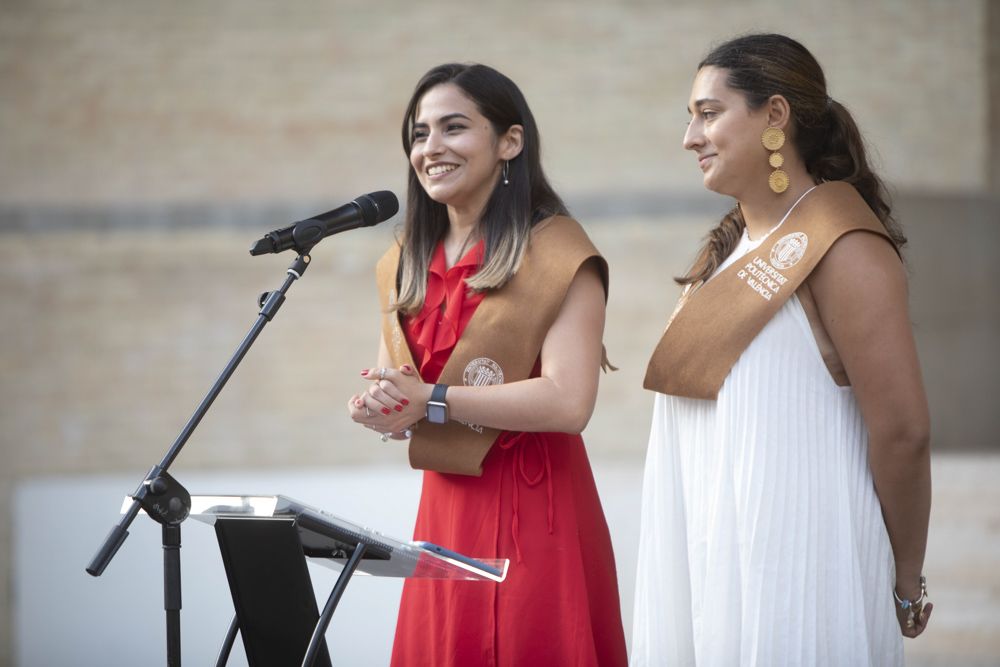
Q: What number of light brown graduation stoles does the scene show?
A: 2